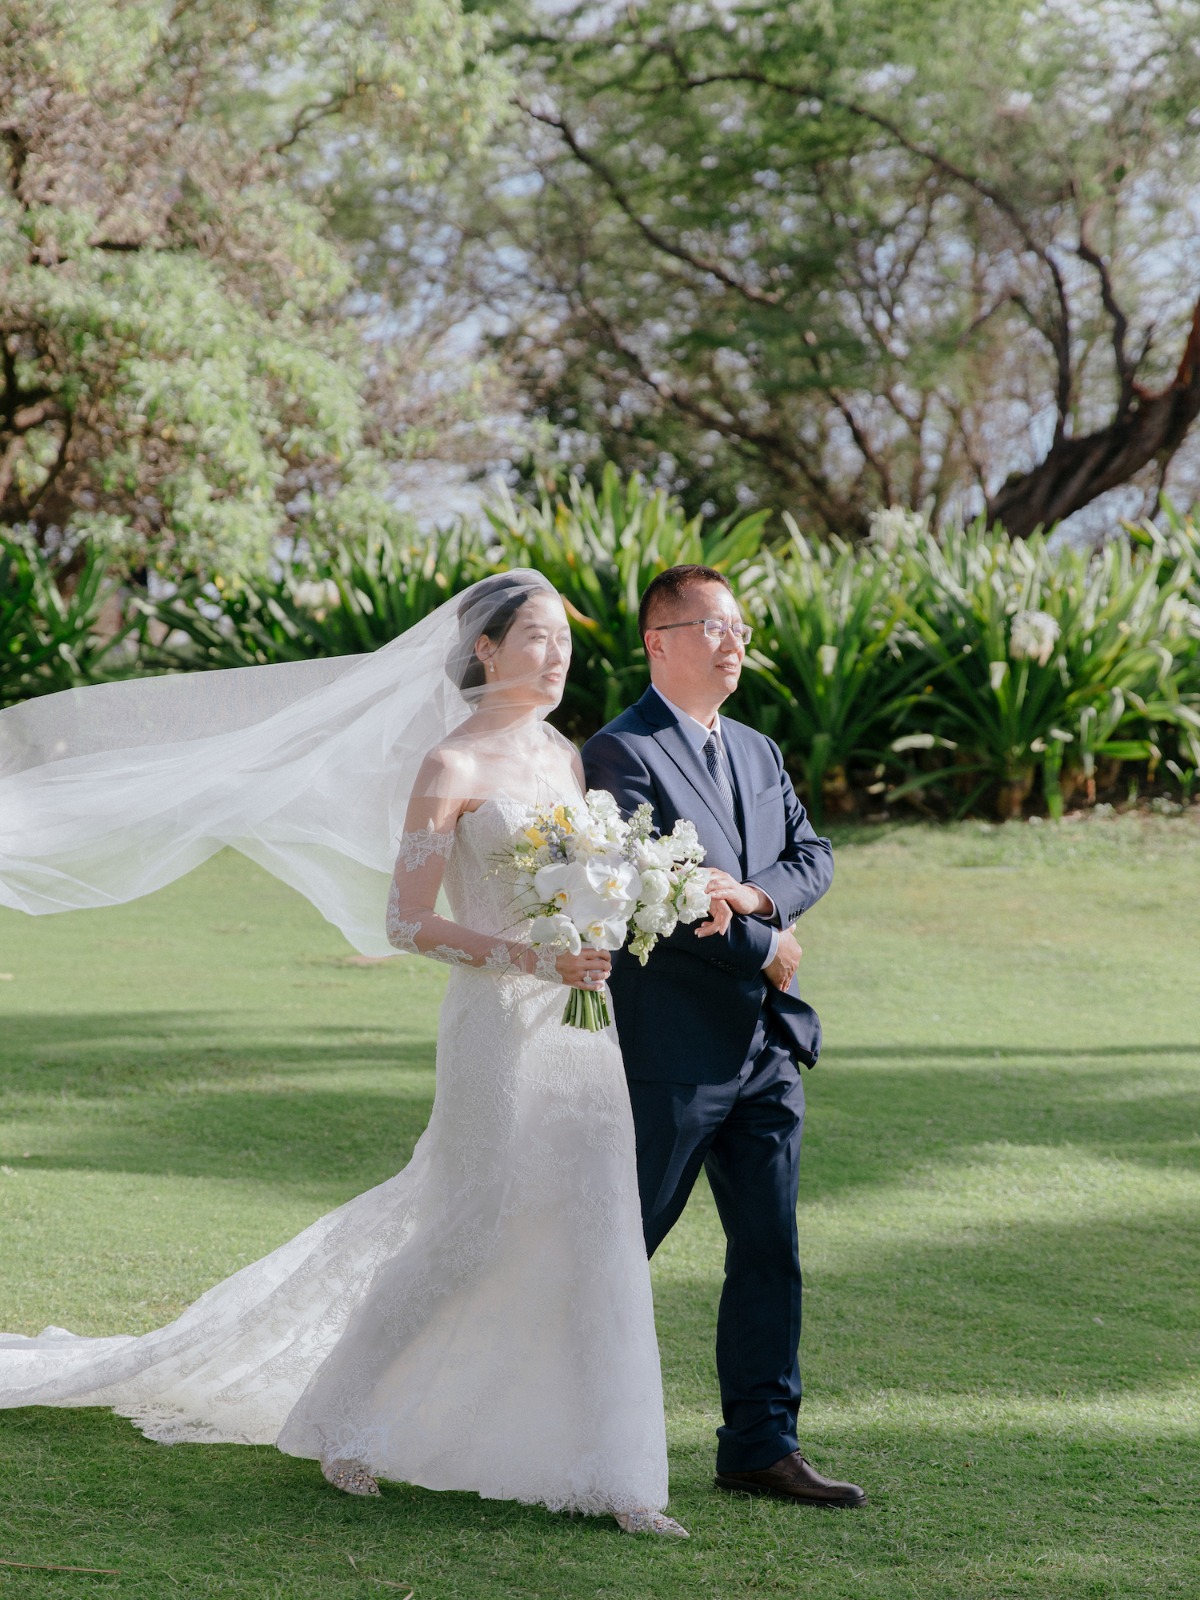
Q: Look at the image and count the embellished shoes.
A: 2